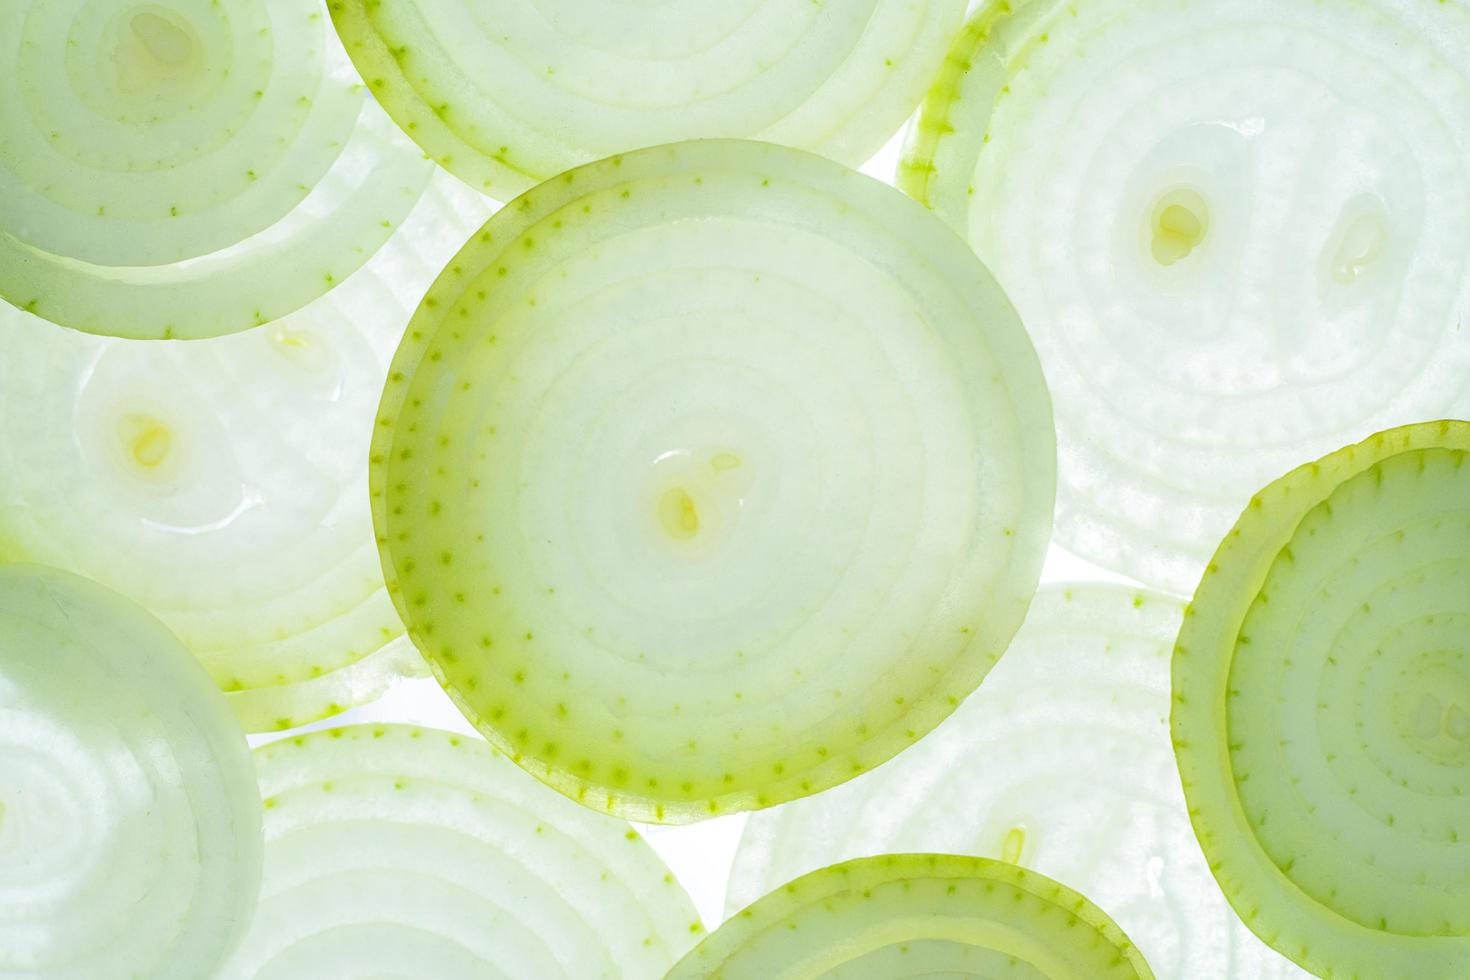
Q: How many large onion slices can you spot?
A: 10